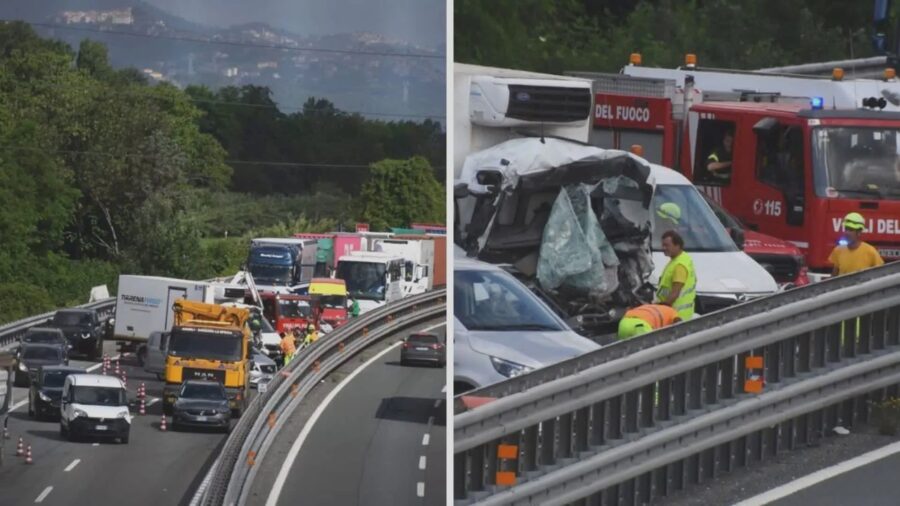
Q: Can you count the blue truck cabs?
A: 1